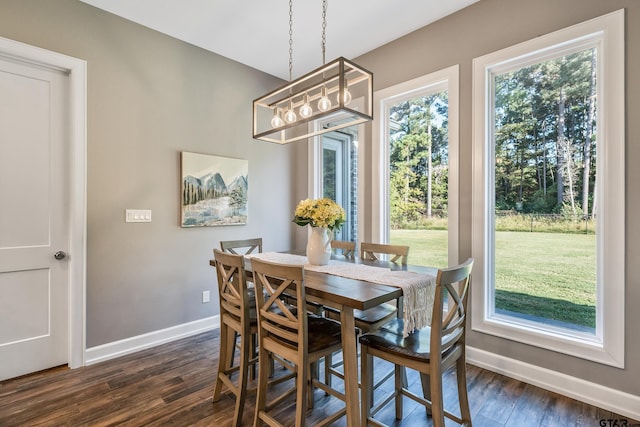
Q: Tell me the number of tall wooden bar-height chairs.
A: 6